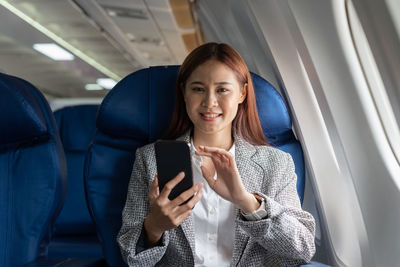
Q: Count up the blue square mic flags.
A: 0